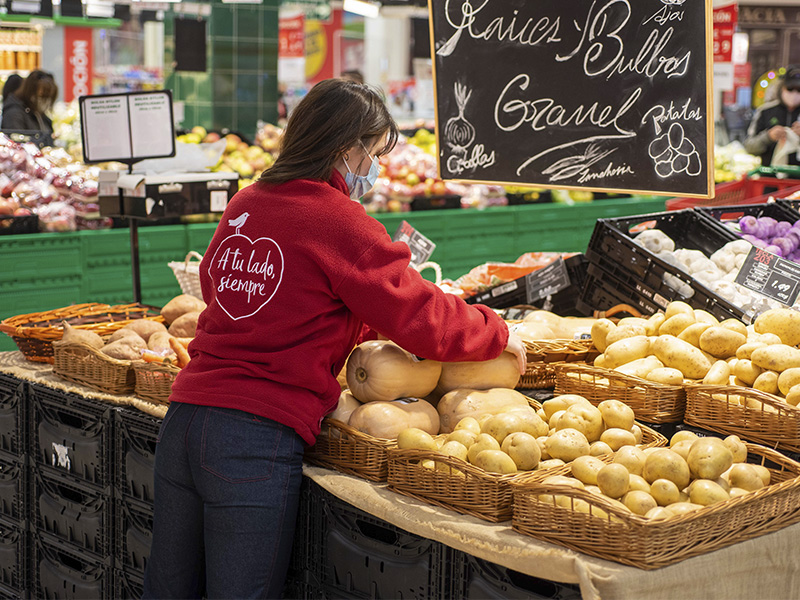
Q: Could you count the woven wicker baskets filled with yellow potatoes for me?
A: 4